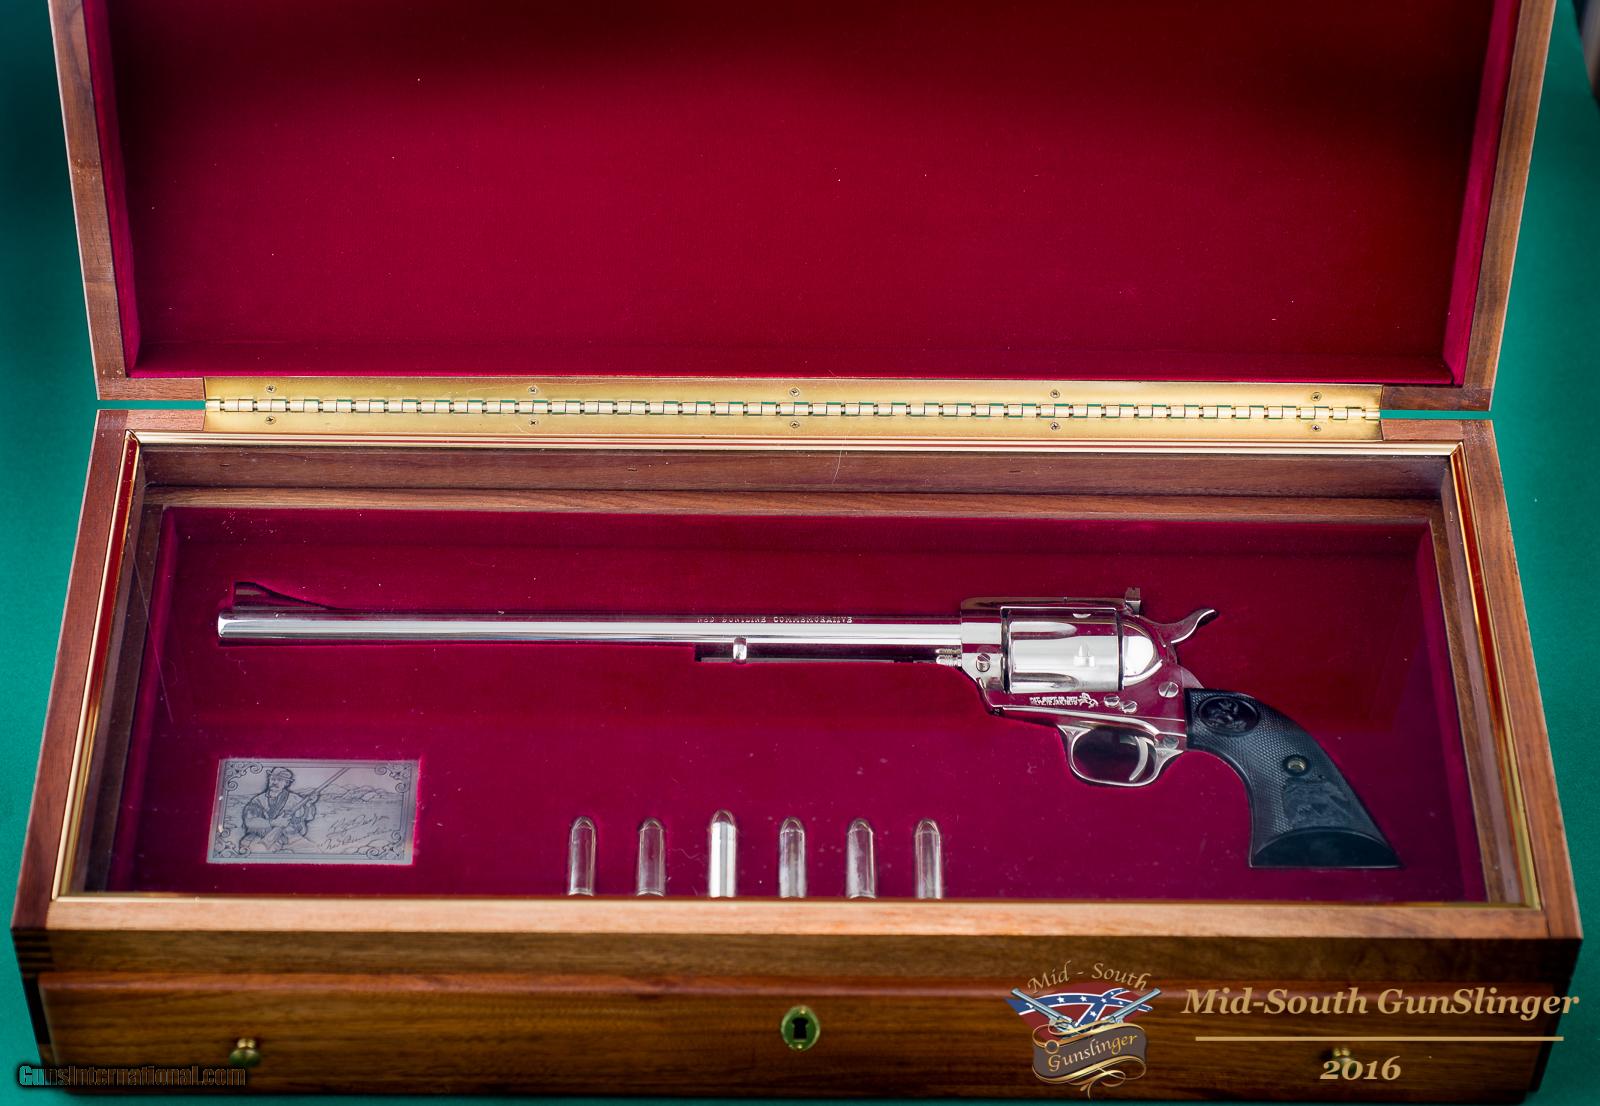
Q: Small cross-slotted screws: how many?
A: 10